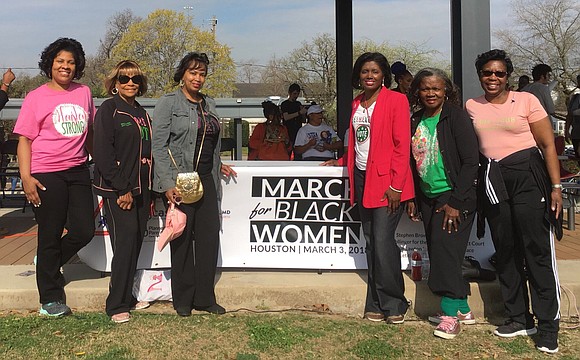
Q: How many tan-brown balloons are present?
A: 0